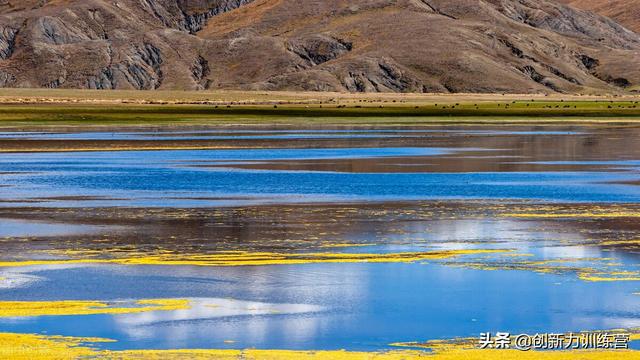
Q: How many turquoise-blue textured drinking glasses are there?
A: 0